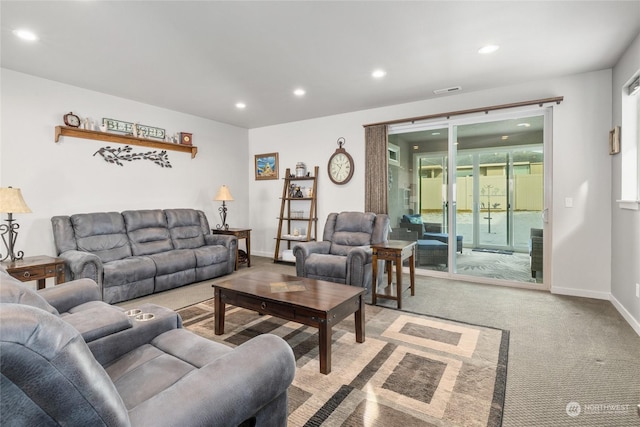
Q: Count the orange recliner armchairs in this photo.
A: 0